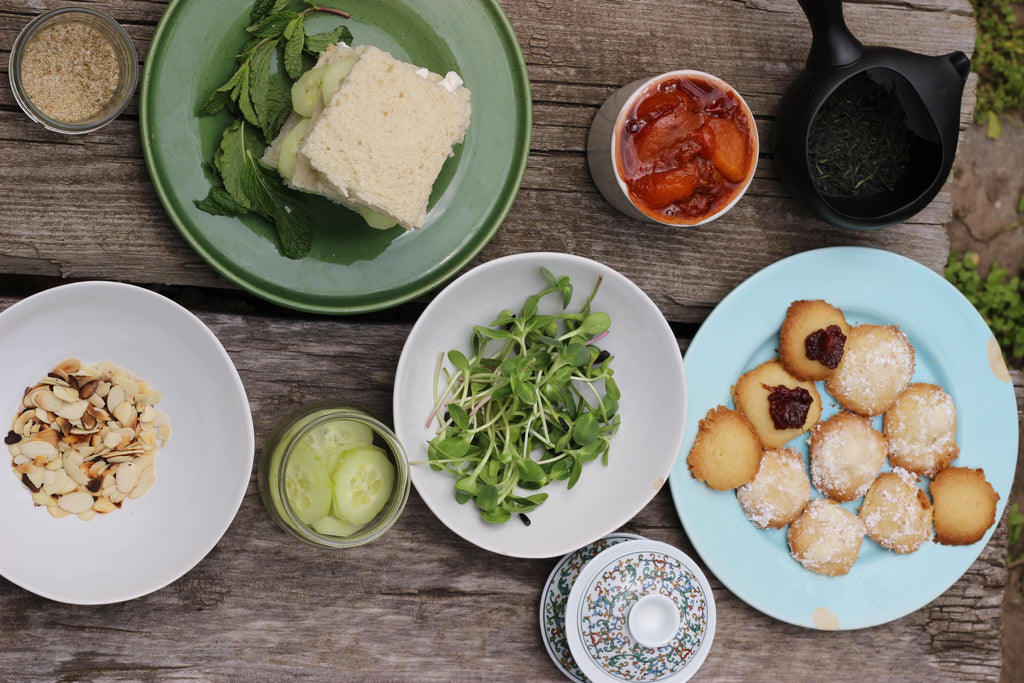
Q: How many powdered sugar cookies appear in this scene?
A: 6